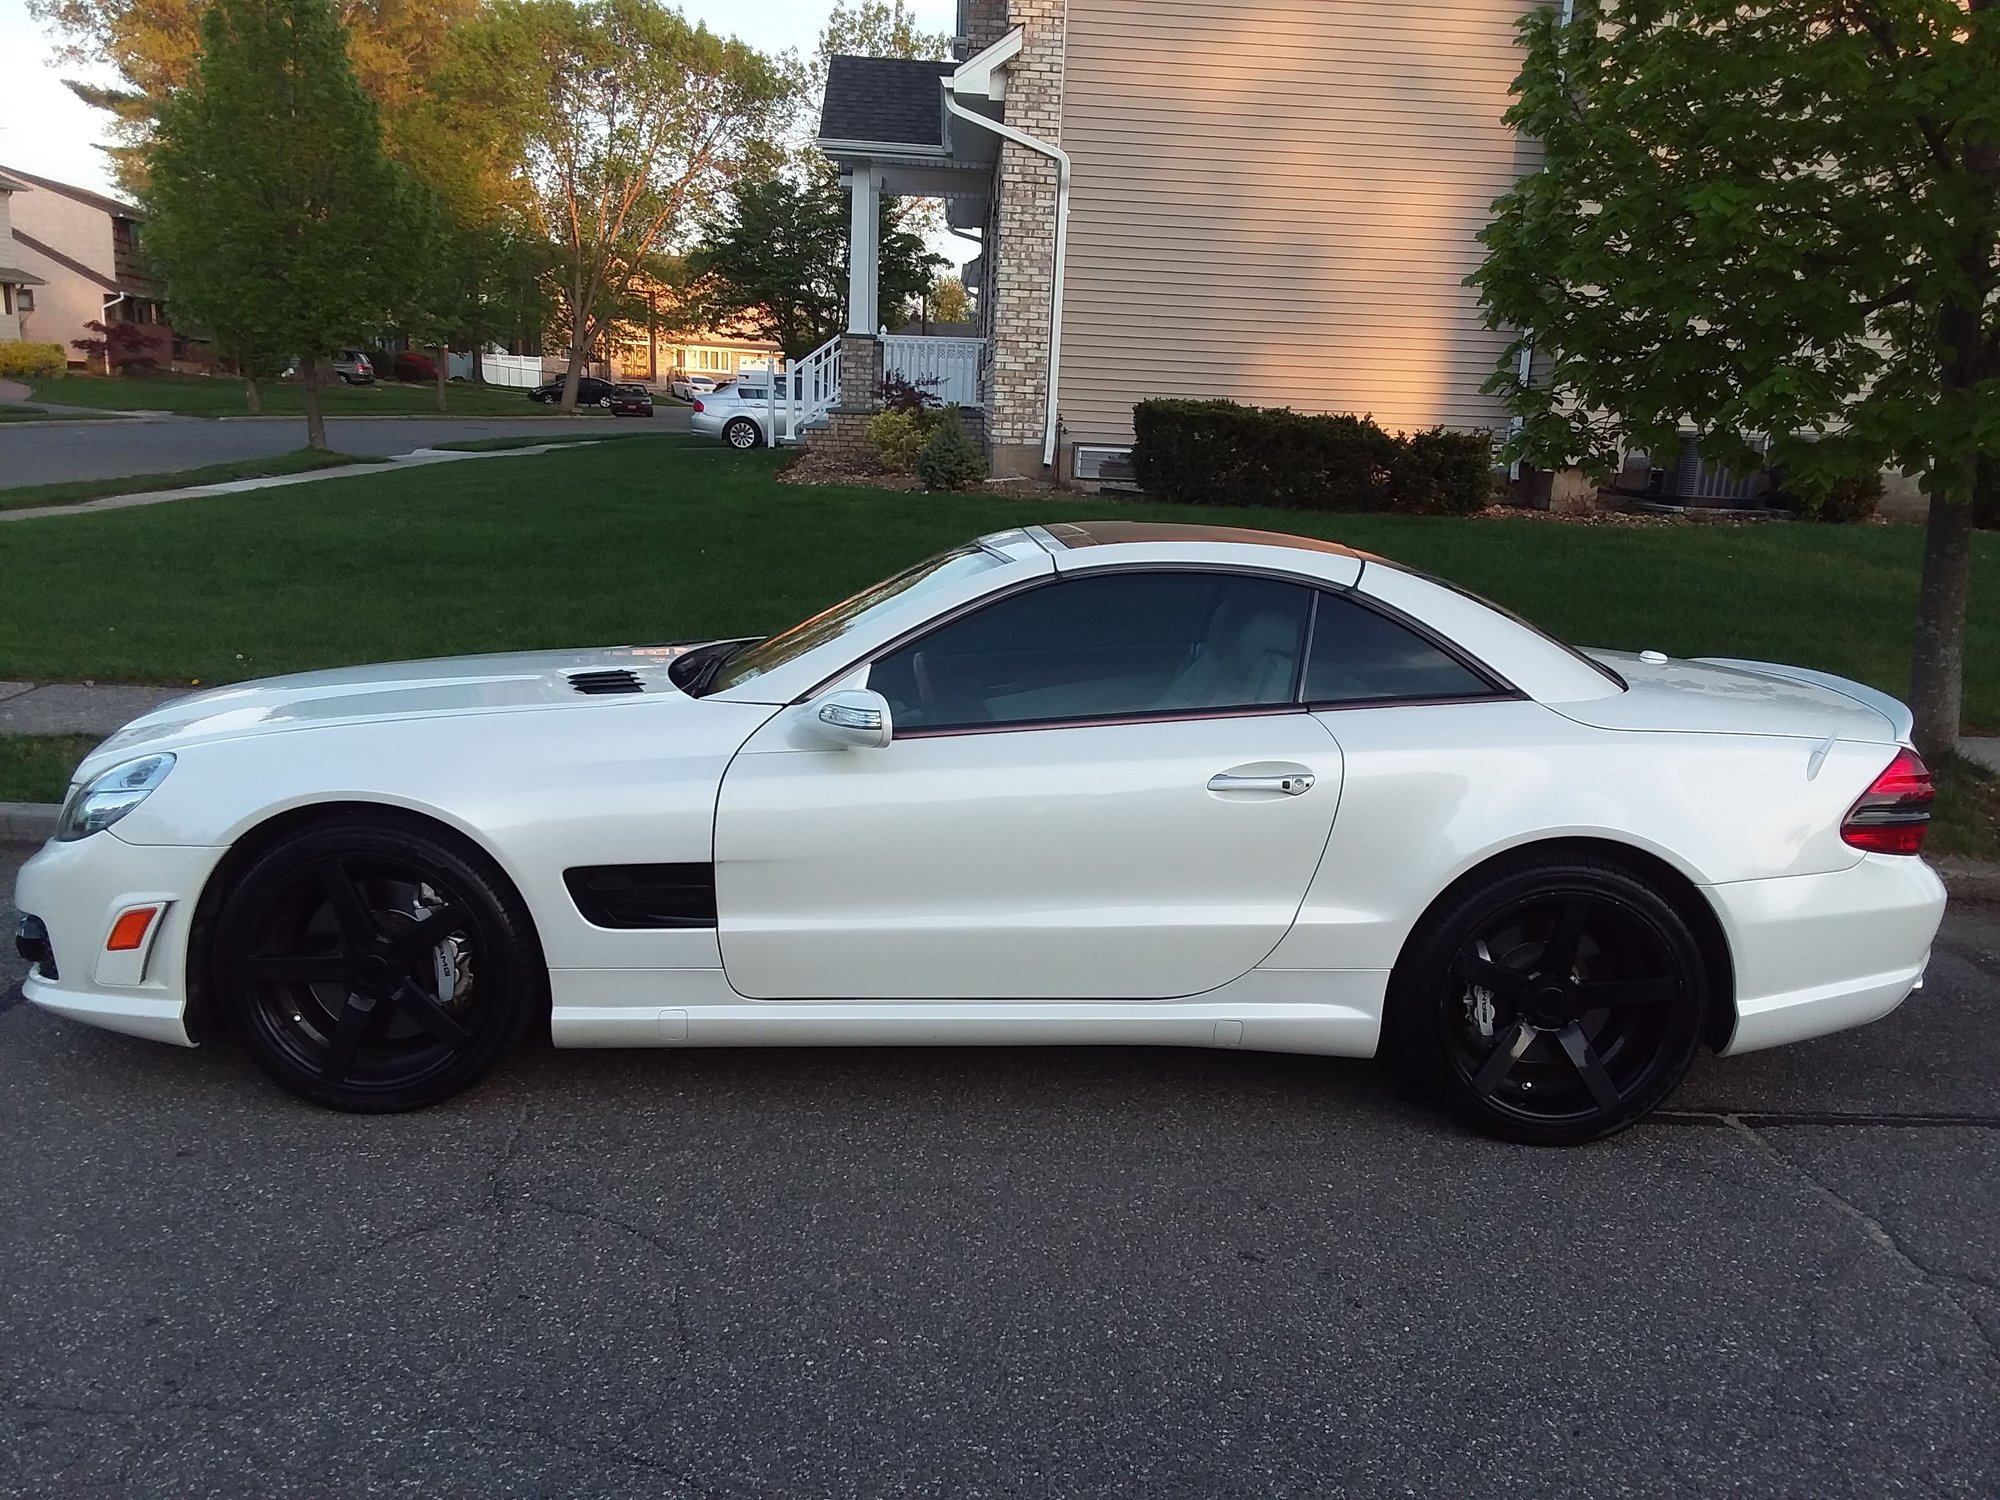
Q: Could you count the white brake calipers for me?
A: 2